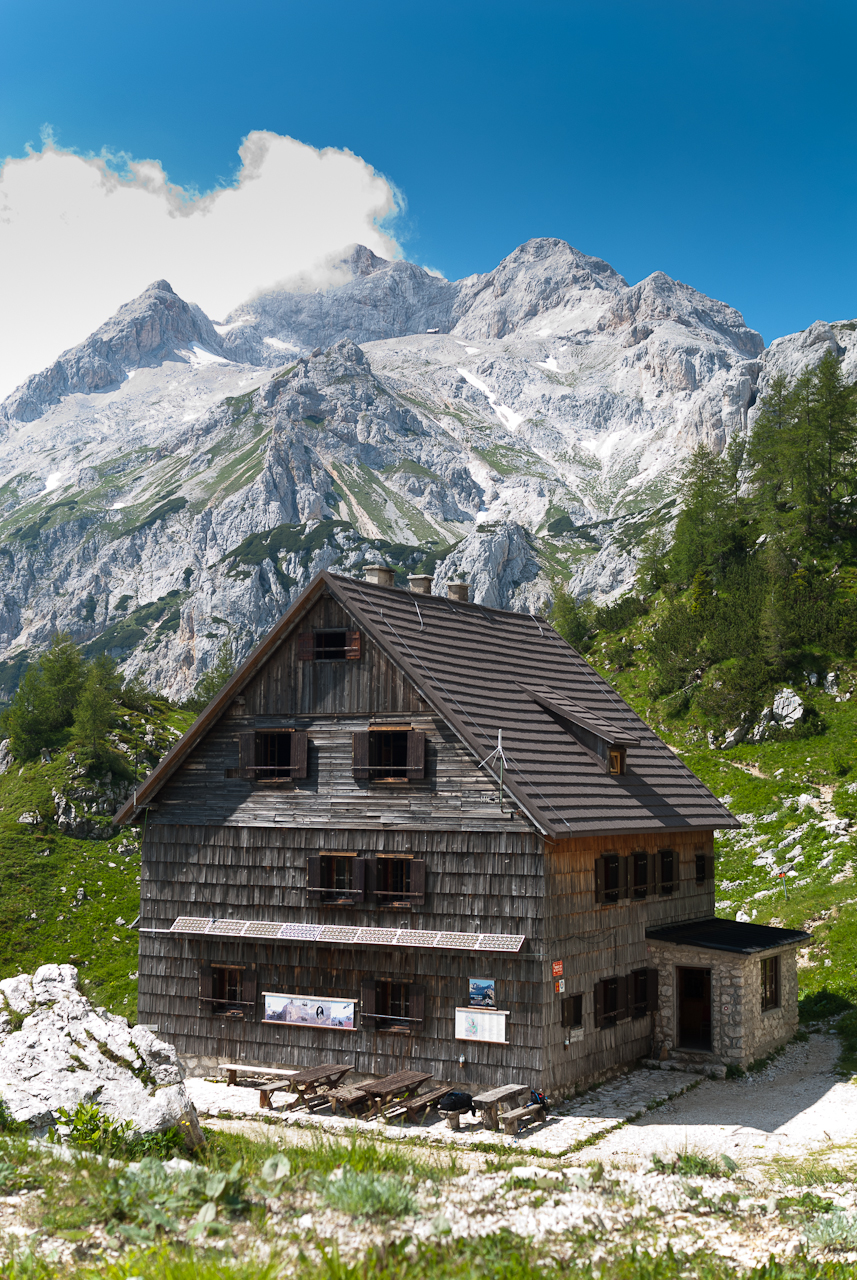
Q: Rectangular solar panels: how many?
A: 9